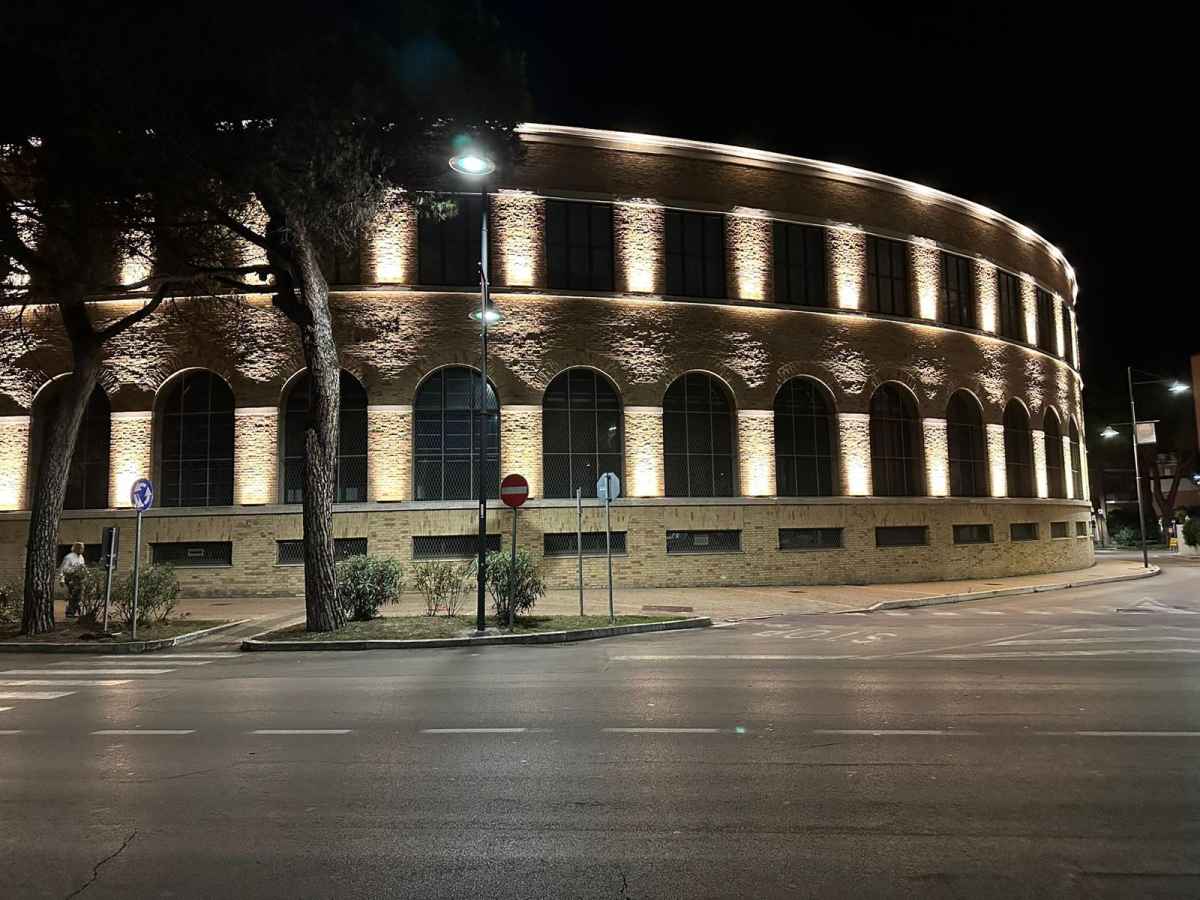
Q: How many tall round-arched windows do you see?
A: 12